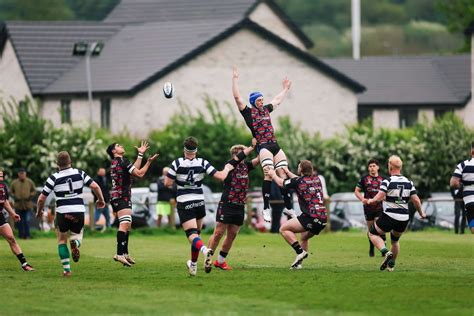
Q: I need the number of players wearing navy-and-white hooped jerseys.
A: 4